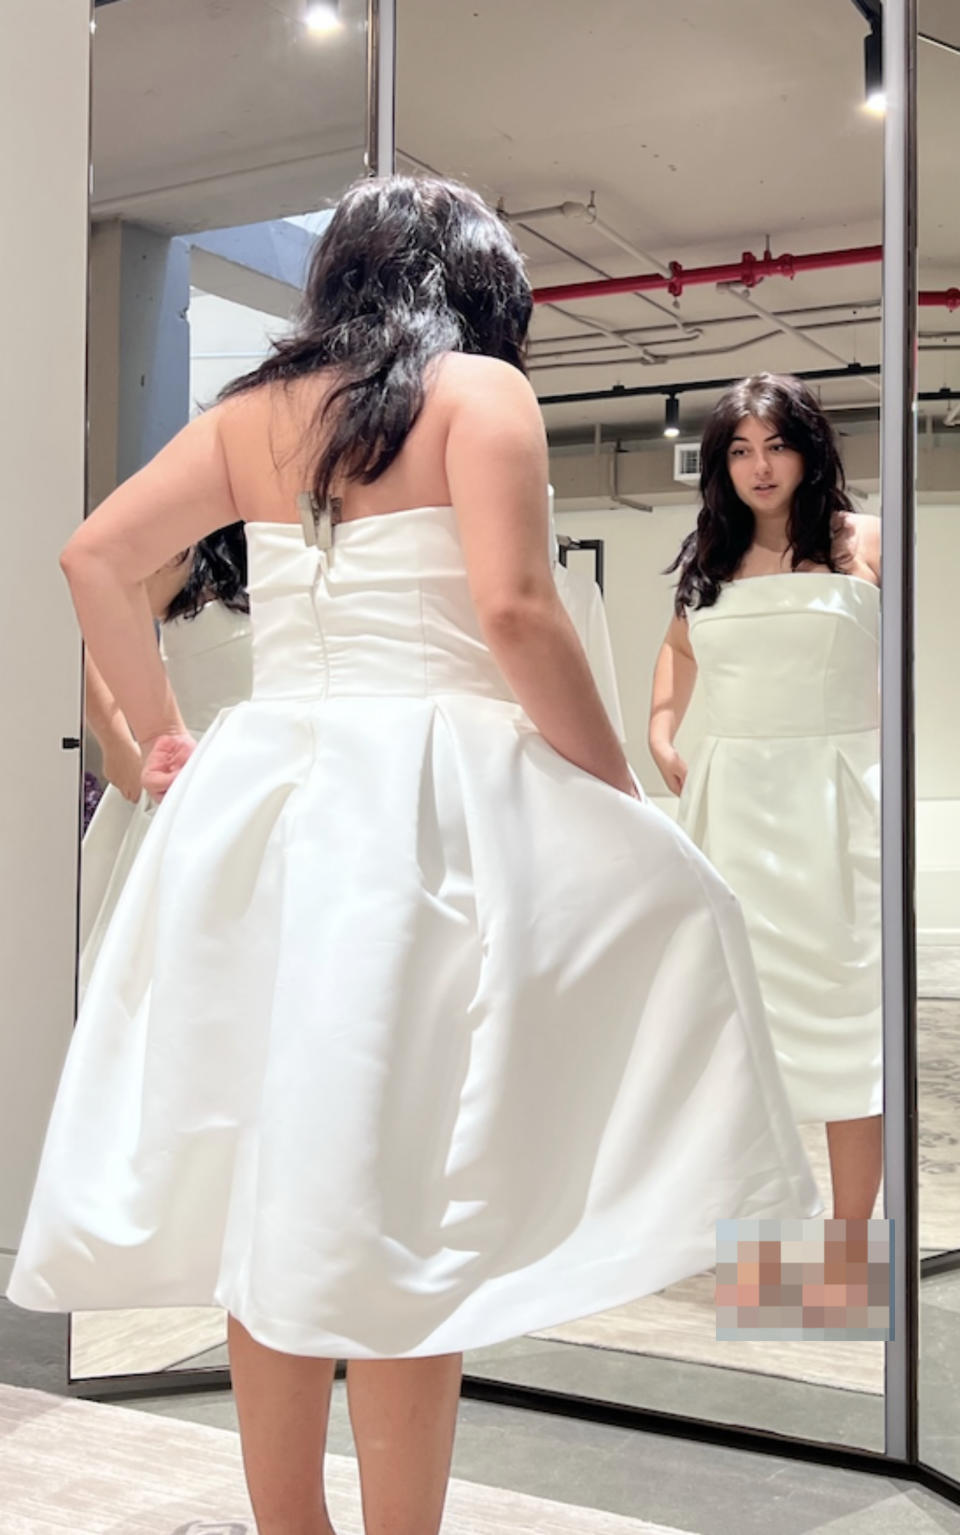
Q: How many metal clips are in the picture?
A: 2